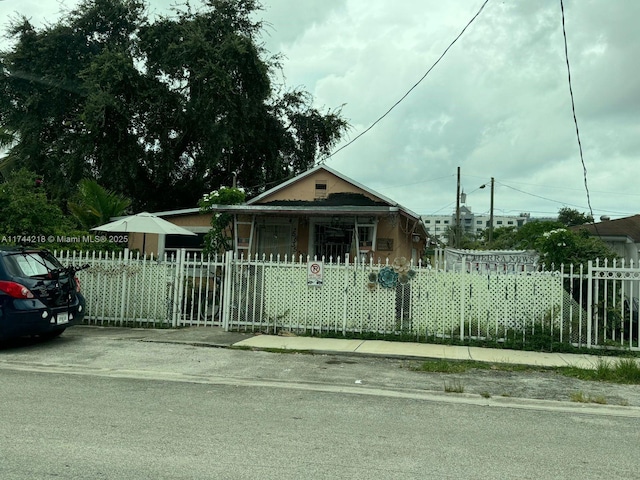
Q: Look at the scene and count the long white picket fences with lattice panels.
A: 1